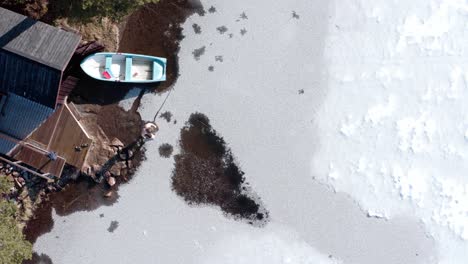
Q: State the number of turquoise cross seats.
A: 3